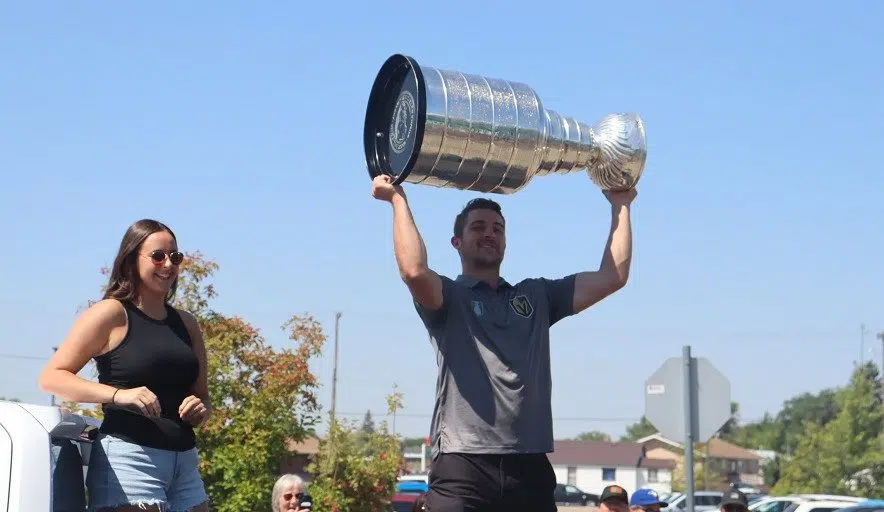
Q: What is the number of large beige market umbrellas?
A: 0